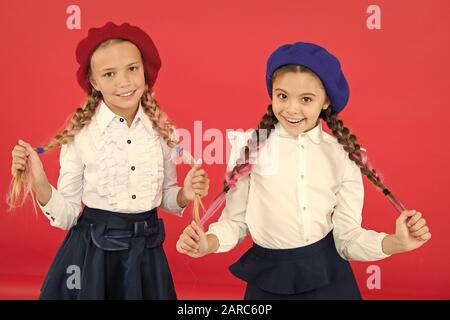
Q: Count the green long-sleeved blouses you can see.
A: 0